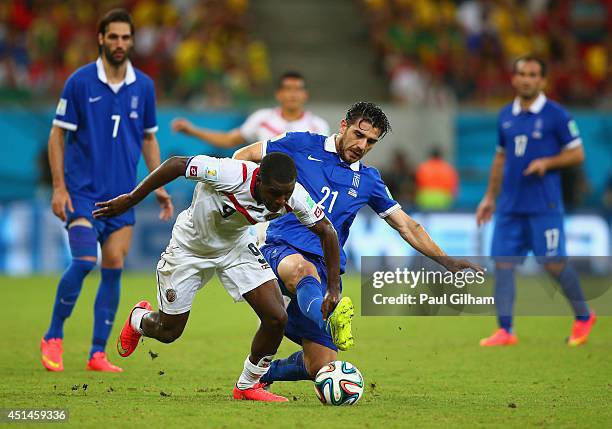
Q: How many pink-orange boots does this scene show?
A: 6